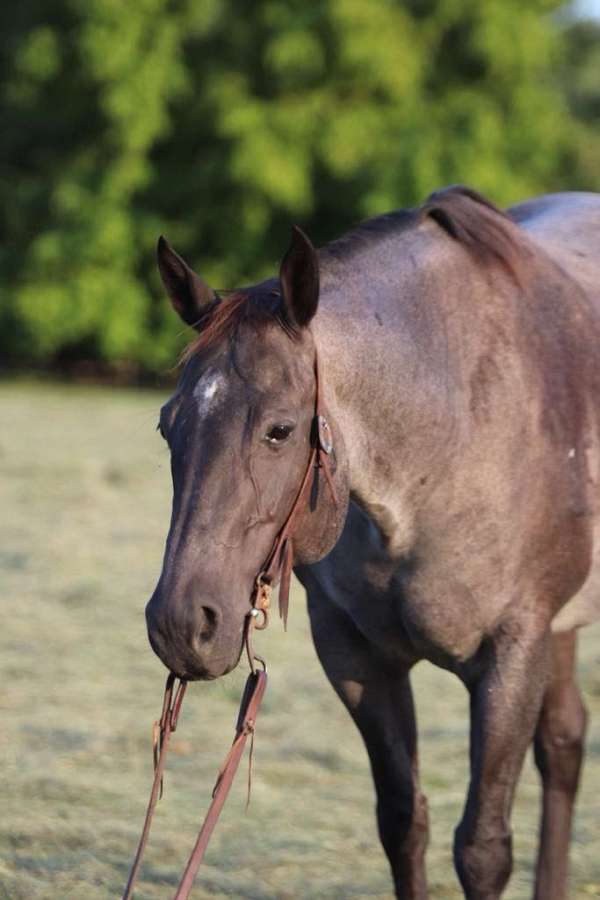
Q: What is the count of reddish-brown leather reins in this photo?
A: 2